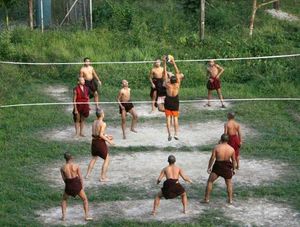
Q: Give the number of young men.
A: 12